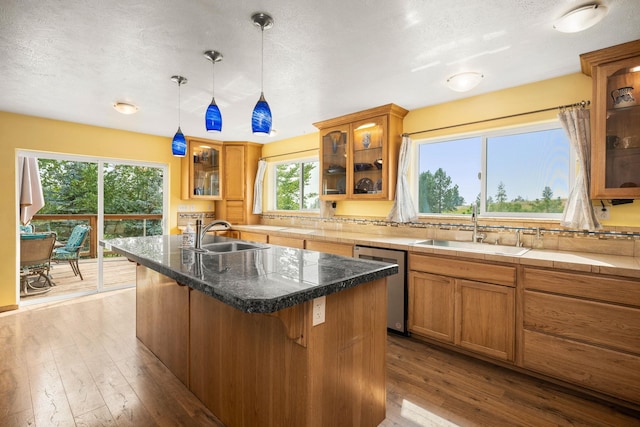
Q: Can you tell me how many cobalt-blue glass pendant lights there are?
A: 3